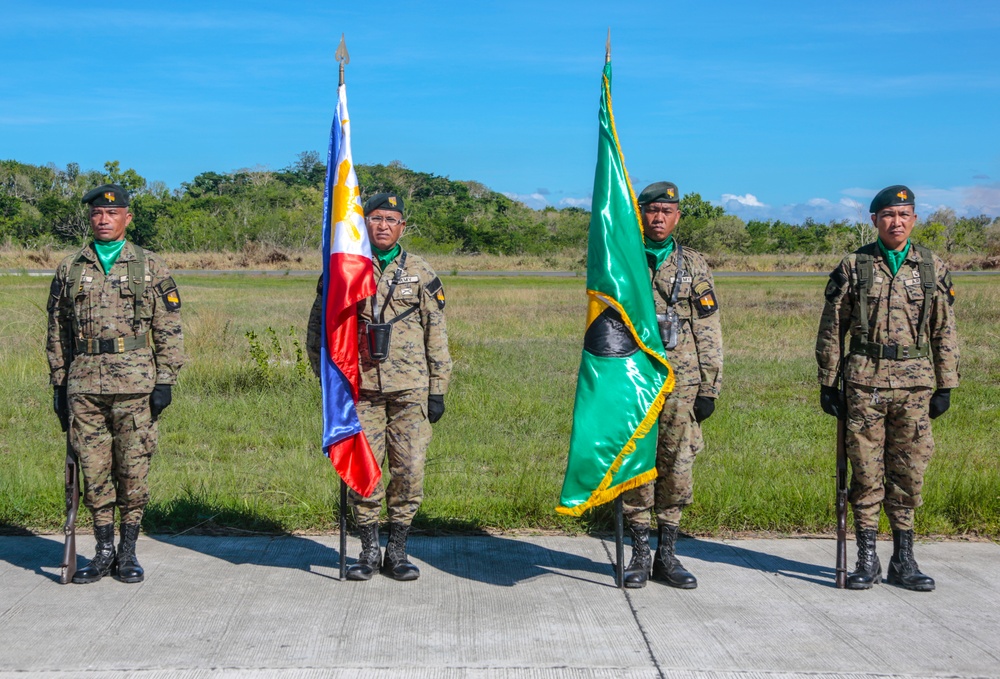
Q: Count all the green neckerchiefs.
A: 4